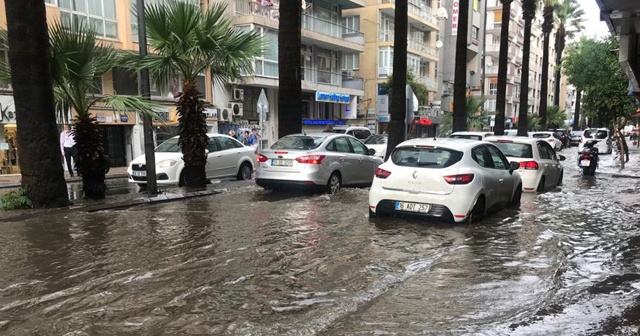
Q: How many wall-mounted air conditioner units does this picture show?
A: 3